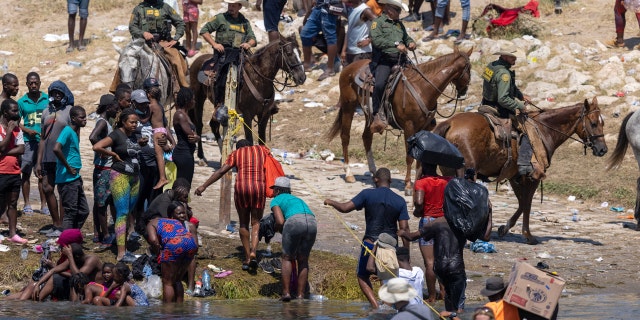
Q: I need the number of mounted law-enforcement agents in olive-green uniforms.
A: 4